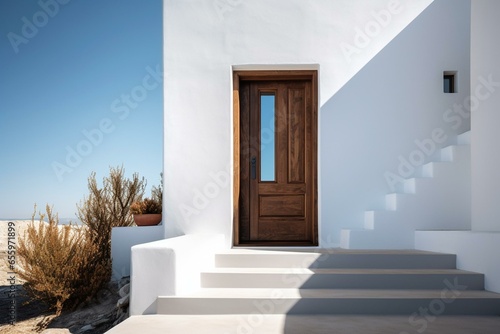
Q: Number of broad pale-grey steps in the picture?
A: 3